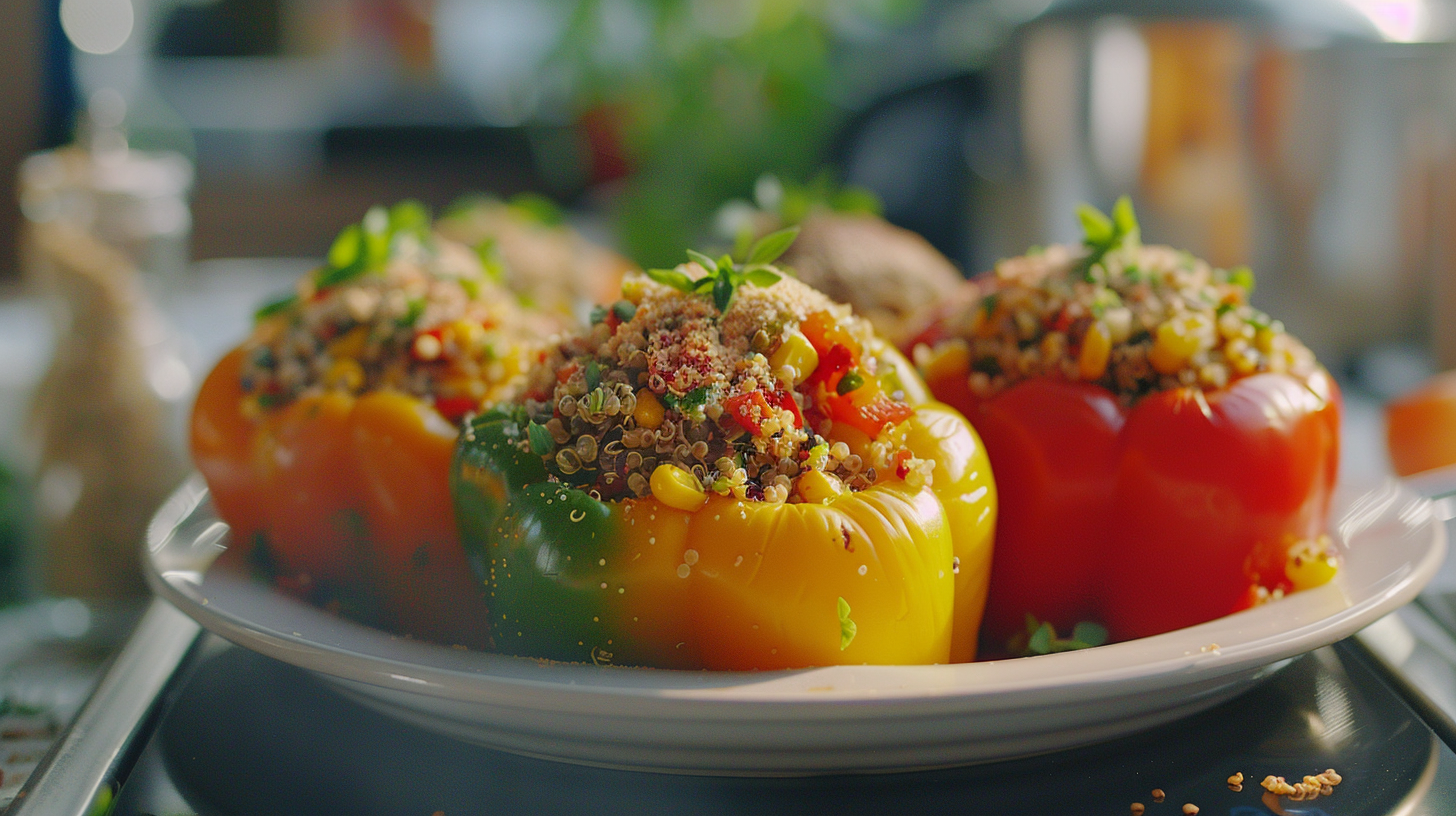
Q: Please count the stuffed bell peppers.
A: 5